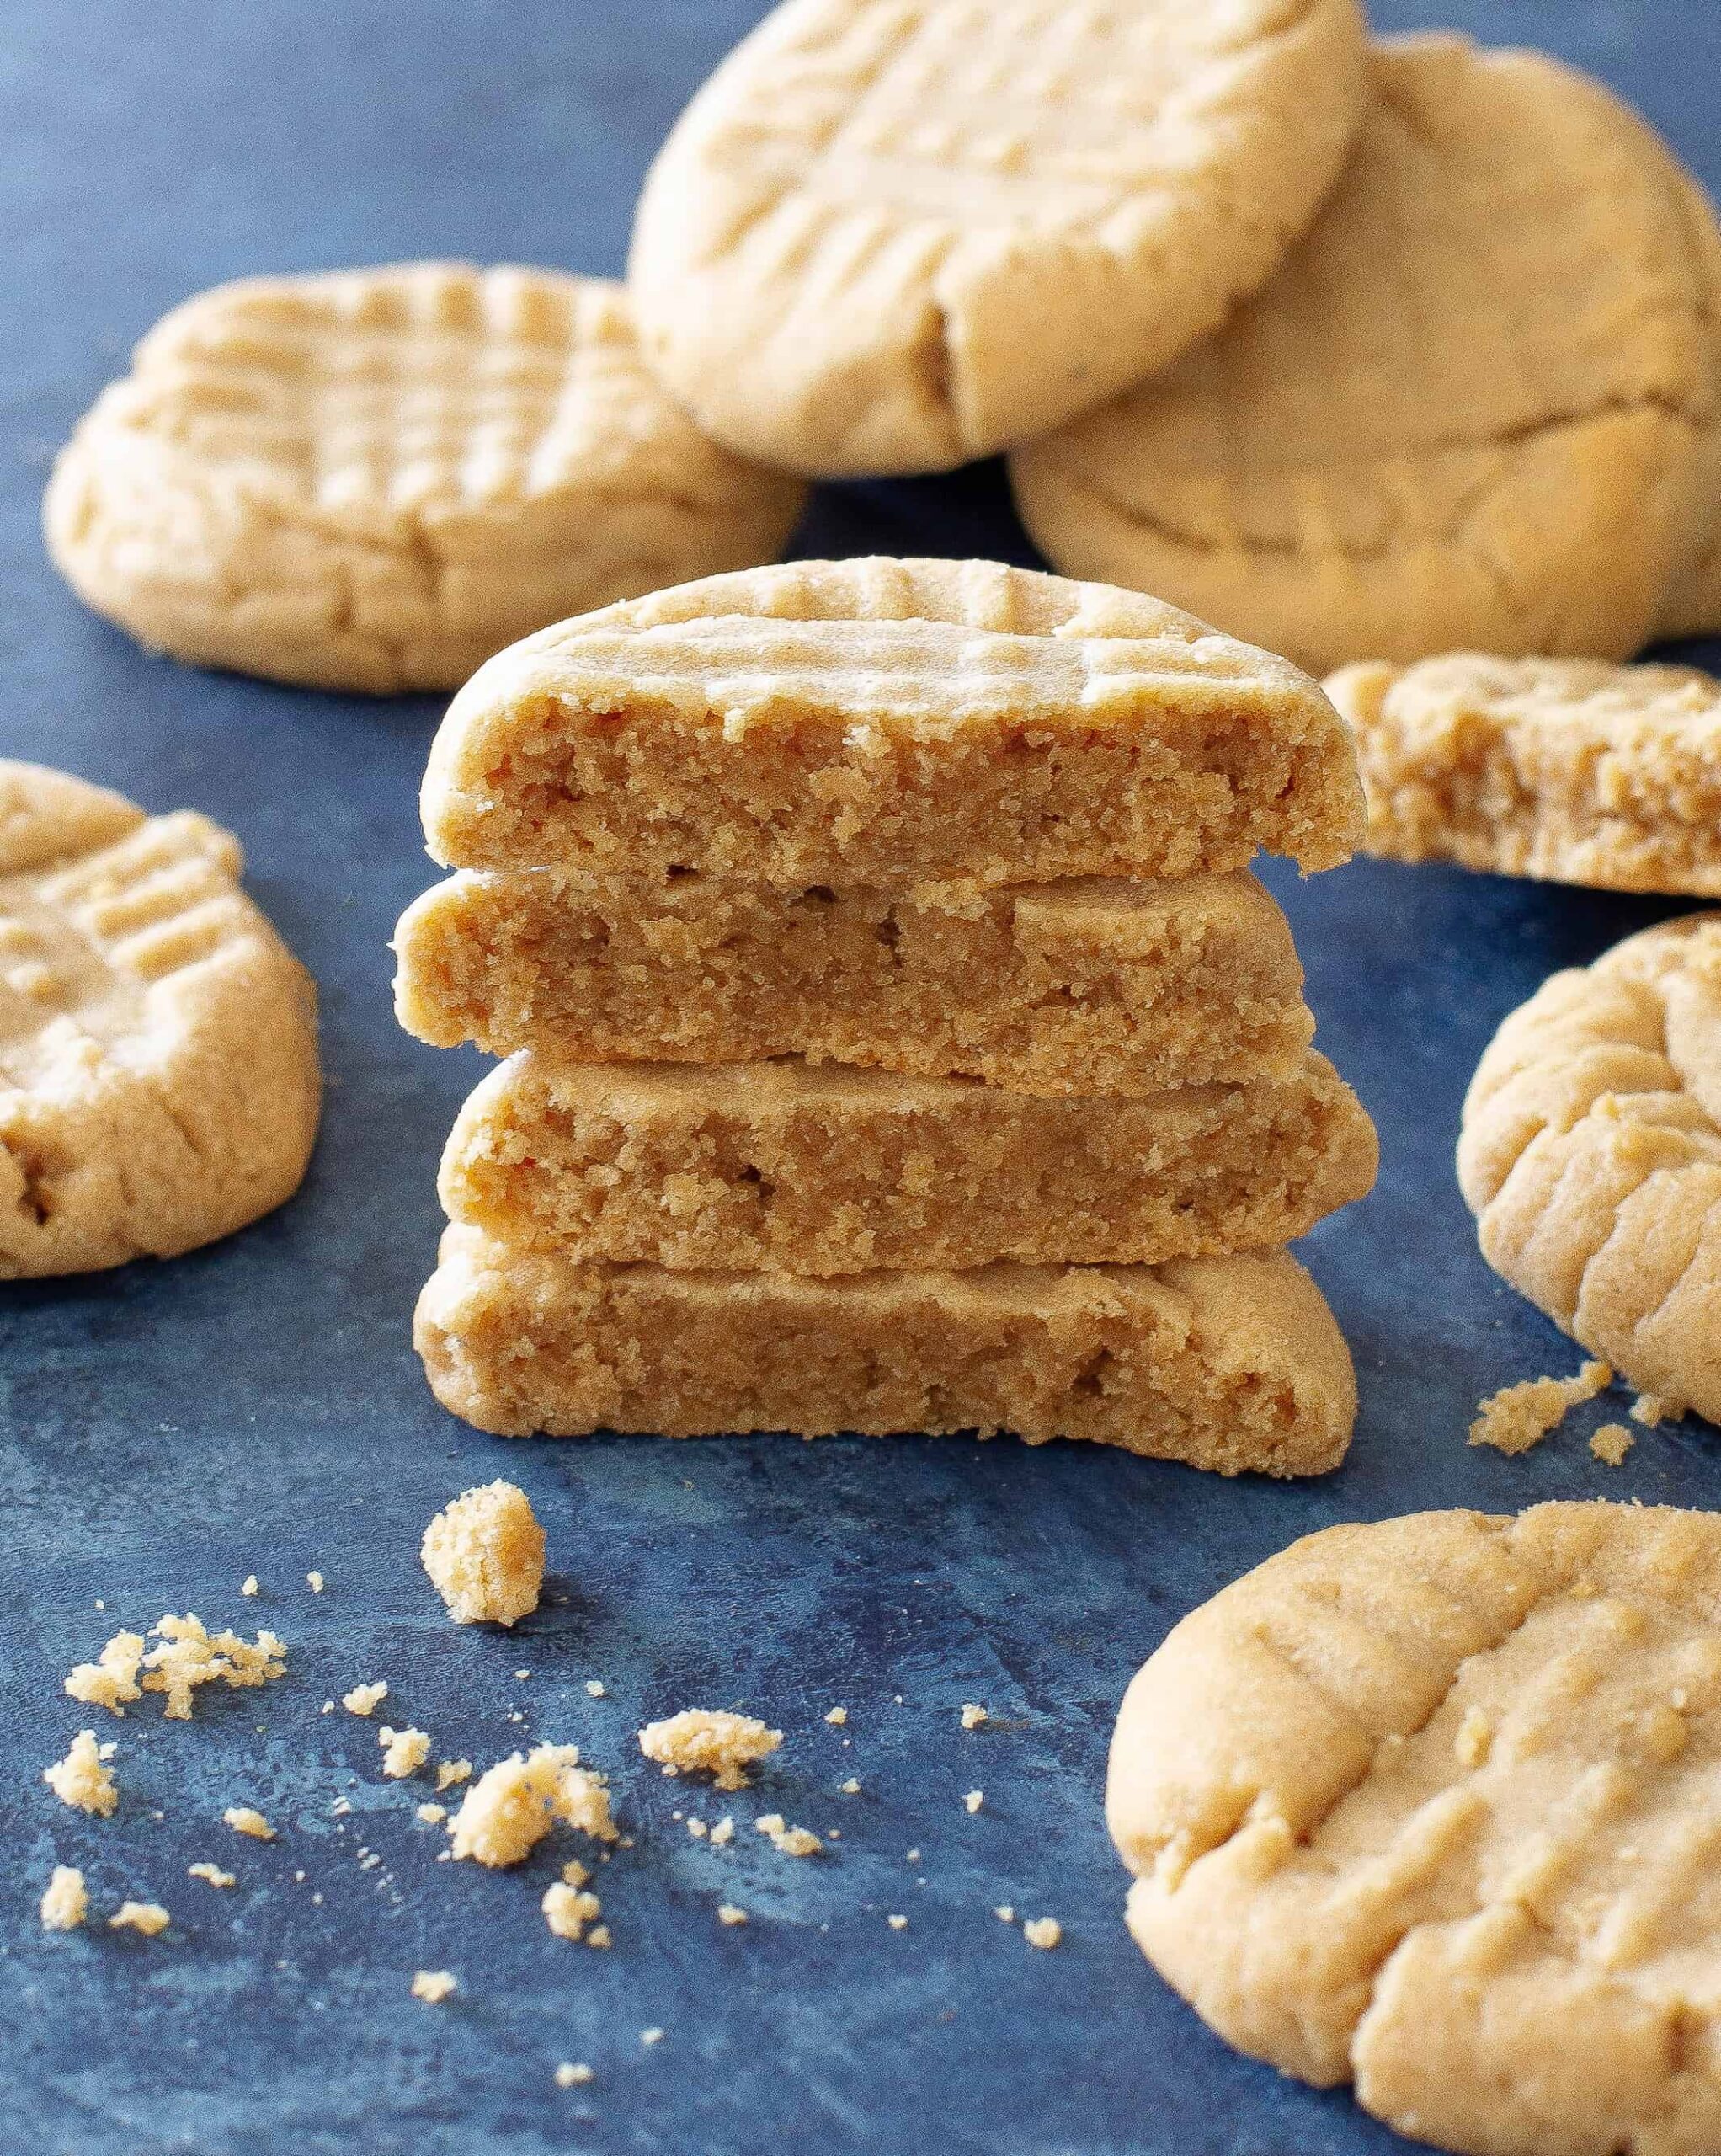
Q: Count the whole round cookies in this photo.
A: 6